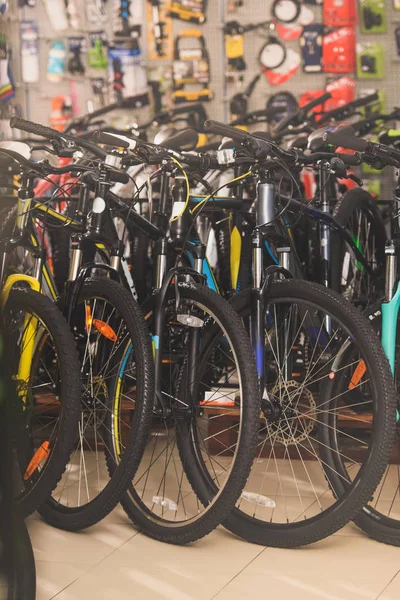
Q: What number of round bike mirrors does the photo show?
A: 2